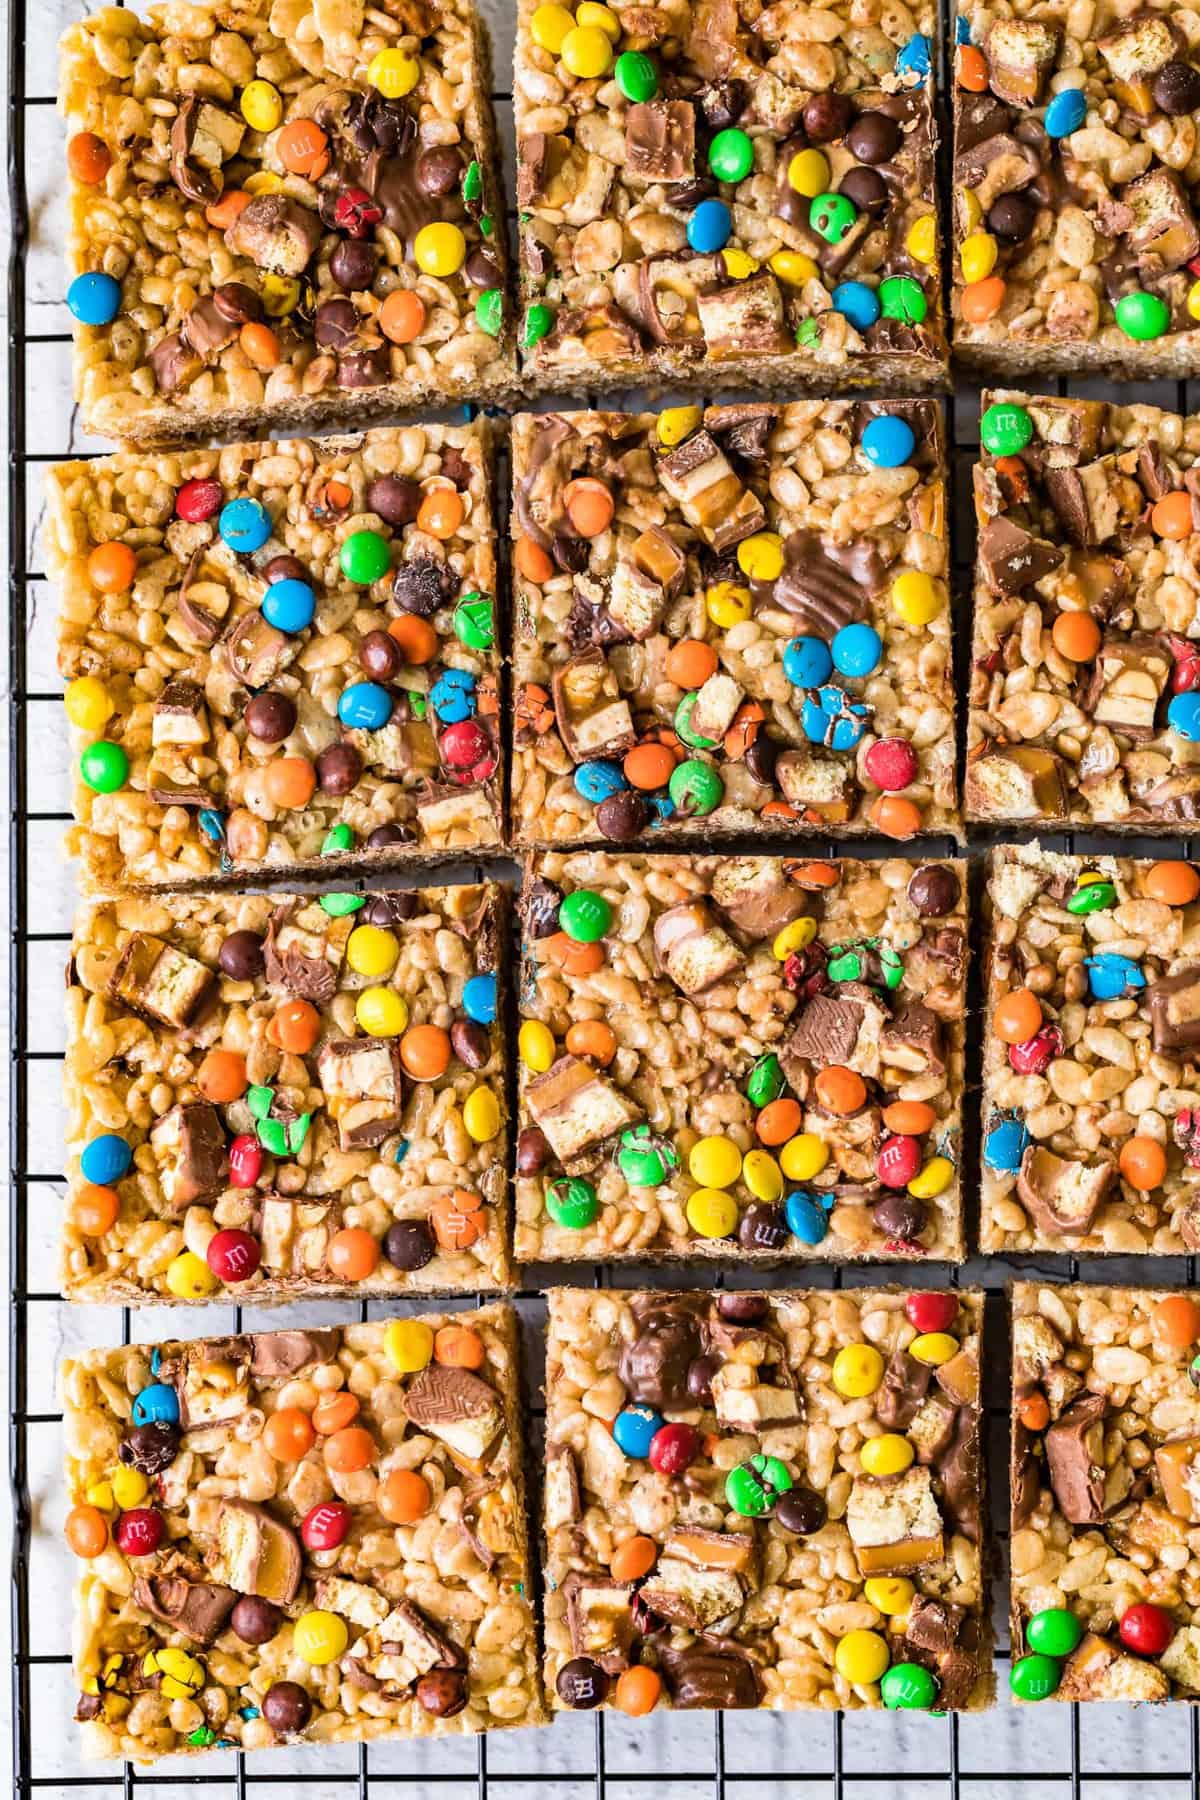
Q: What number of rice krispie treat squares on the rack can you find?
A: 12